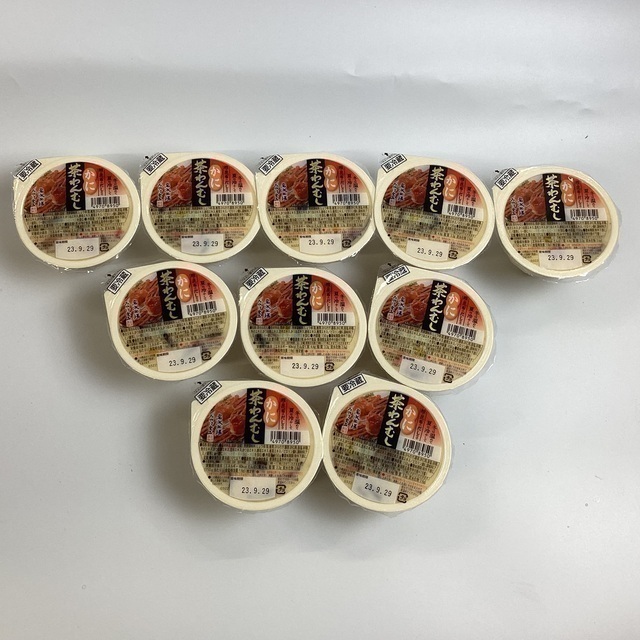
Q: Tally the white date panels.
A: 10